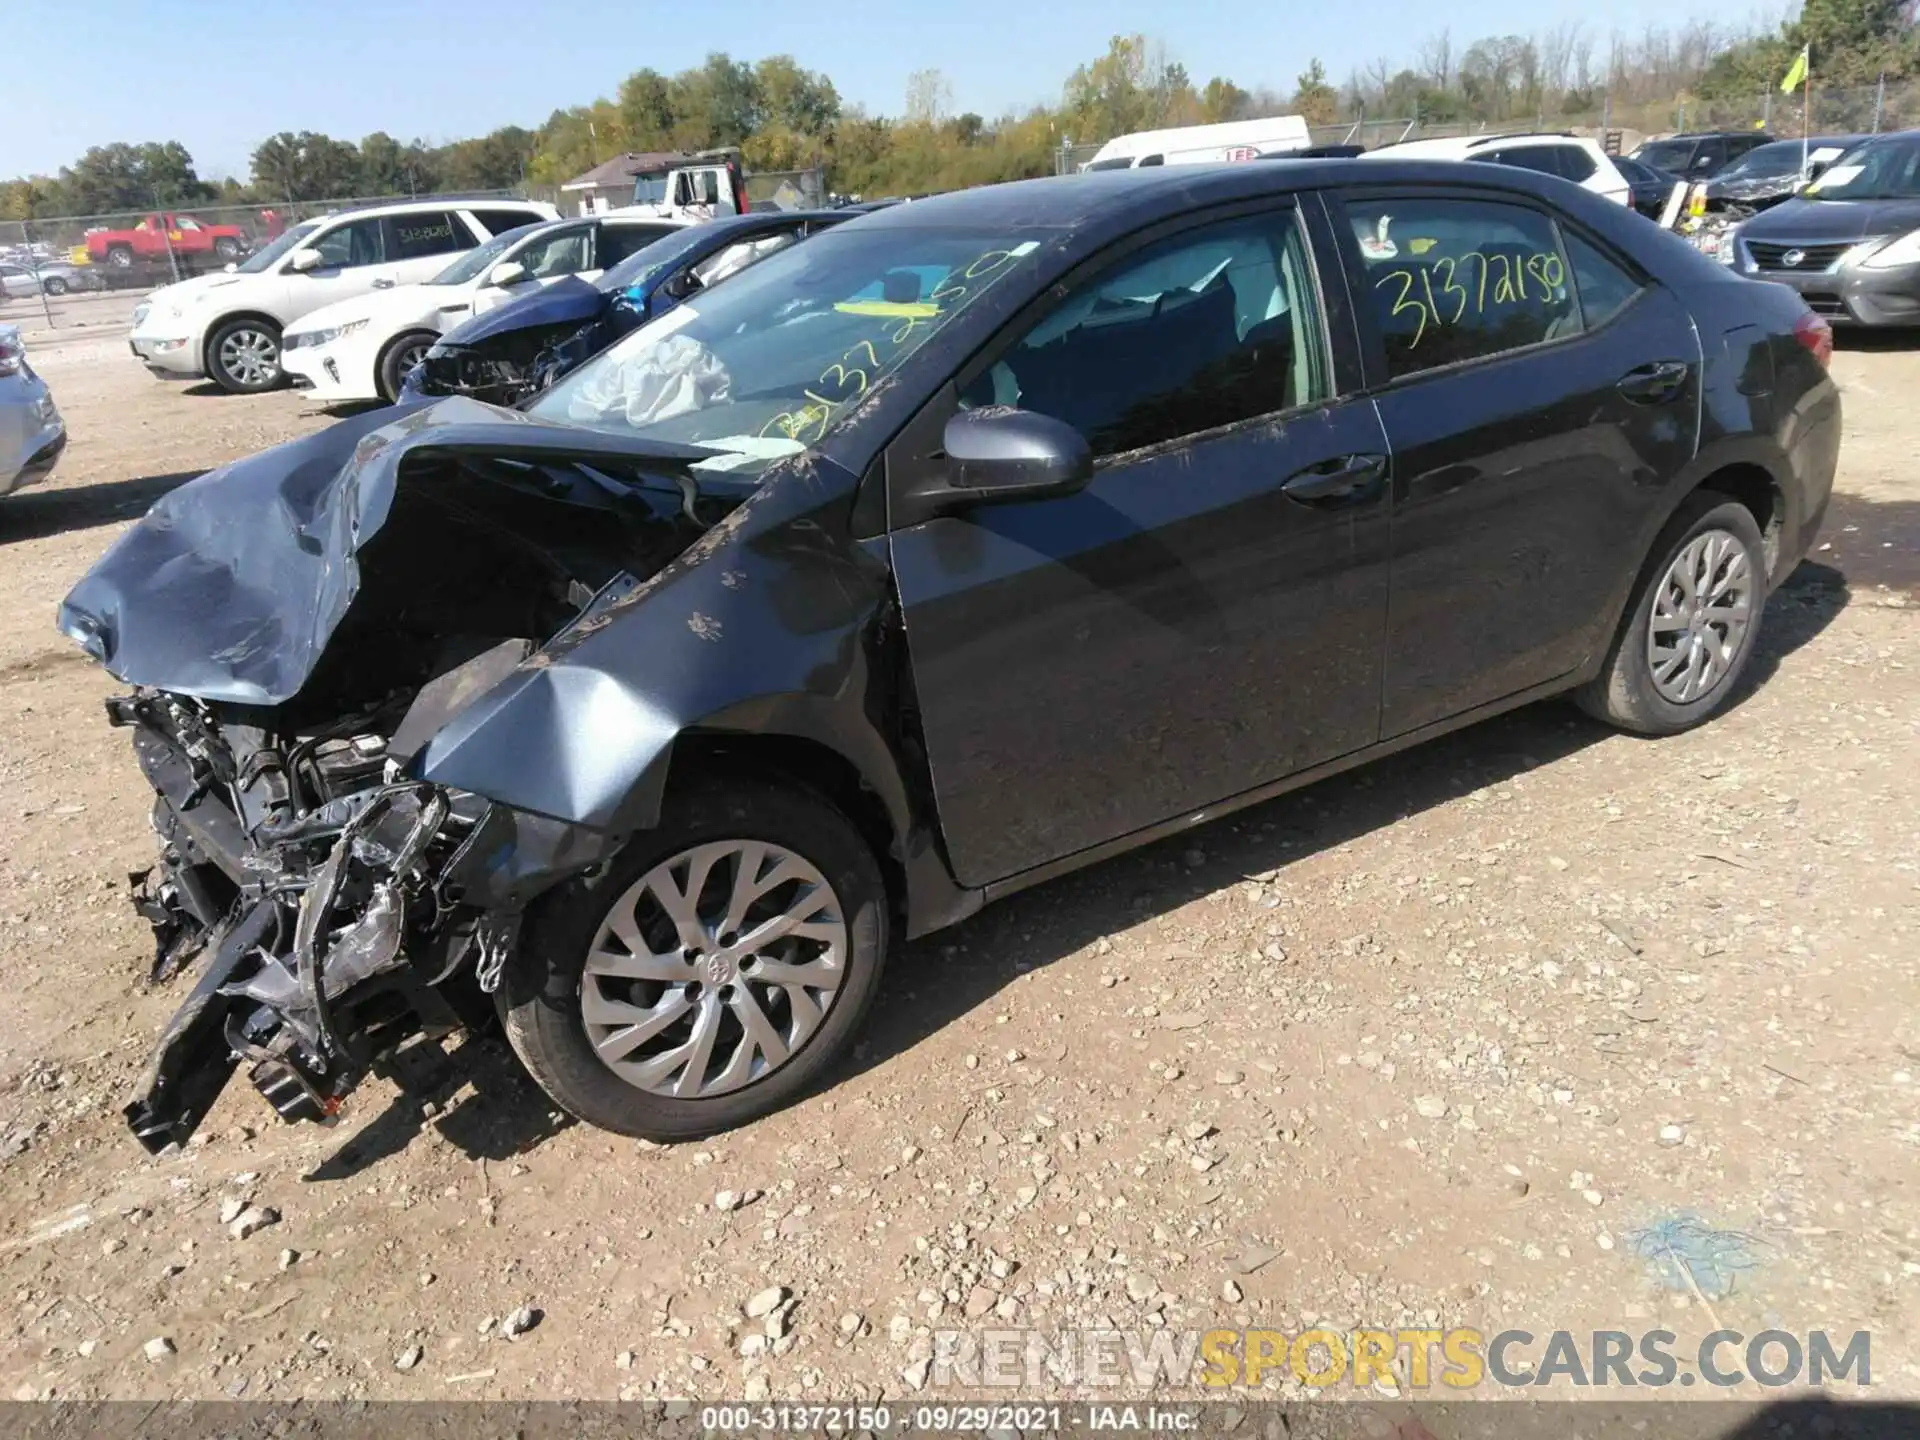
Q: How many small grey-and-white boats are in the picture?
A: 0